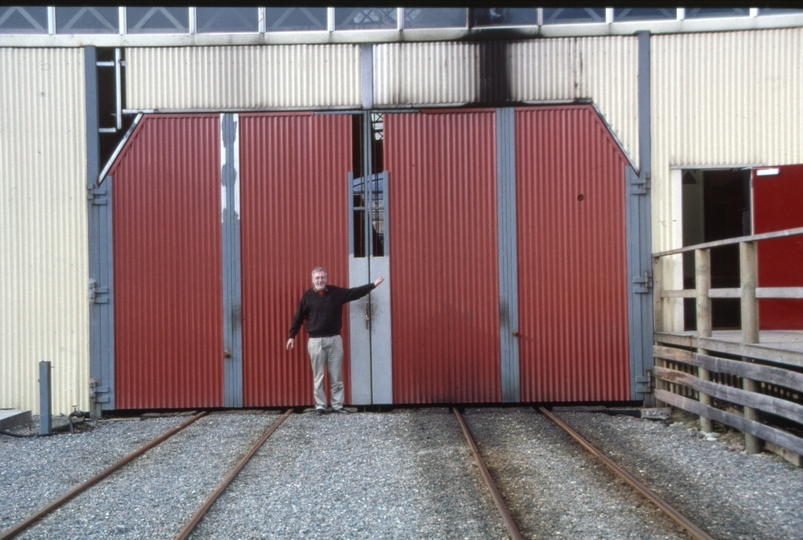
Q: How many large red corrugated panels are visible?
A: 4